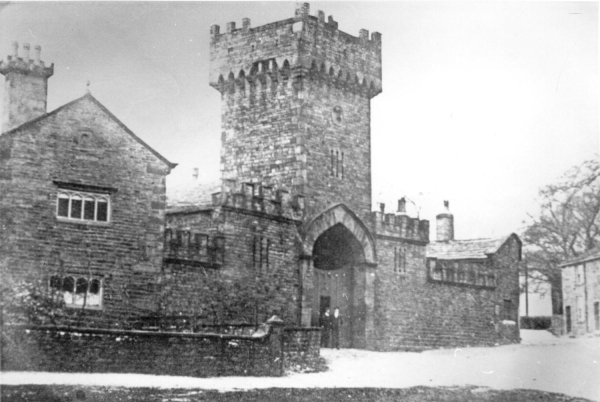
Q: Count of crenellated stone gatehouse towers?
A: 1